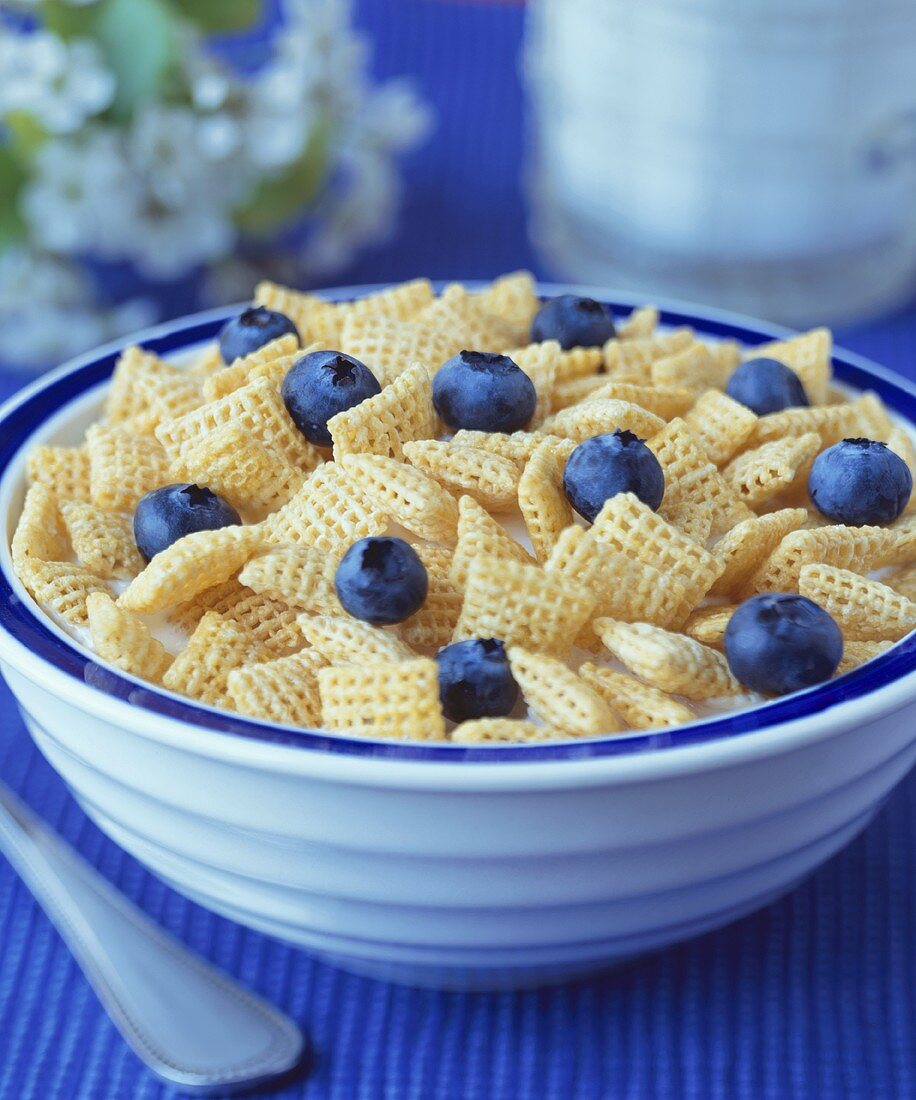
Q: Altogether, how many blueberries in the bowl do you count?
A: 11